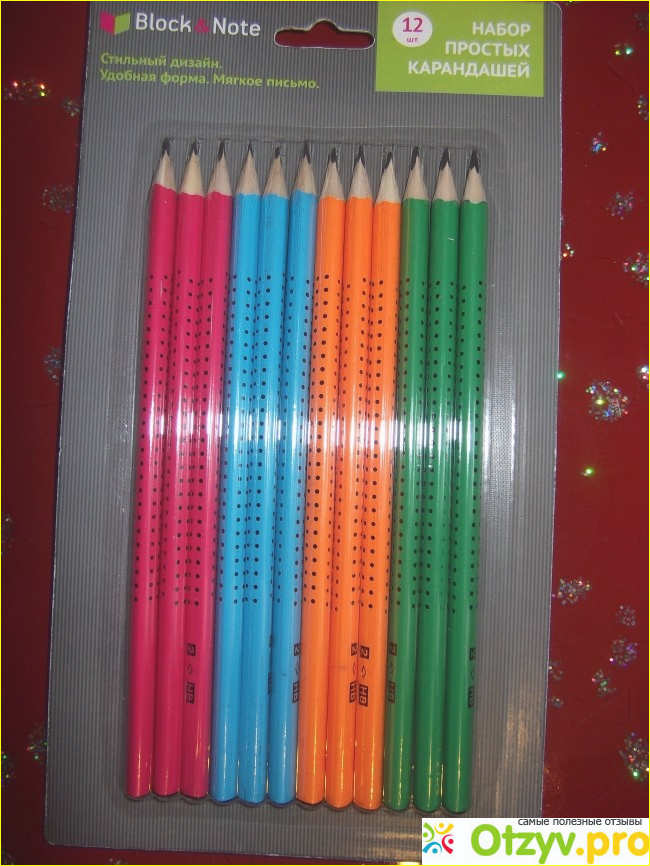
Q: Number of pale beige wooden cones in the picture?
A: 12